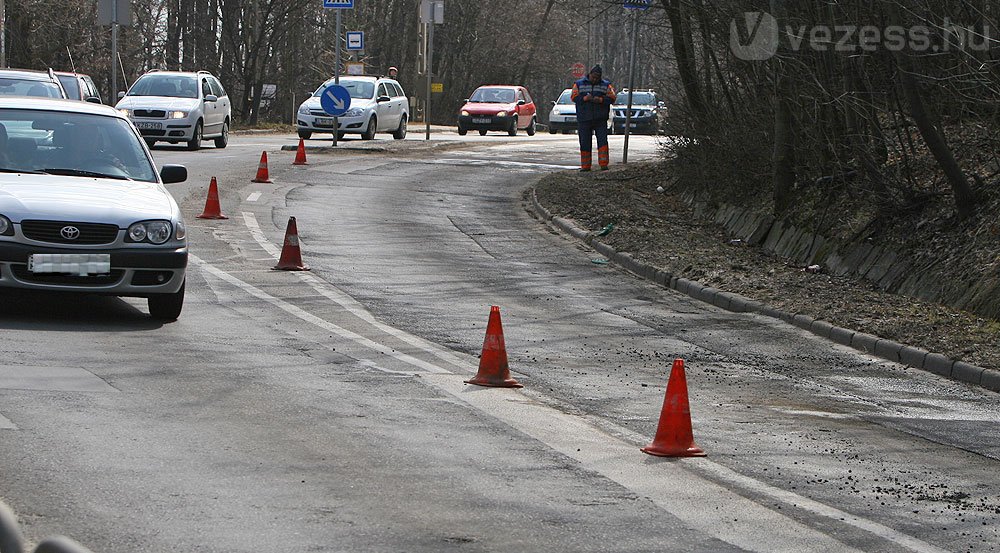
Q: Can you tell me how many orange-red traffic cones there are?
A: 6